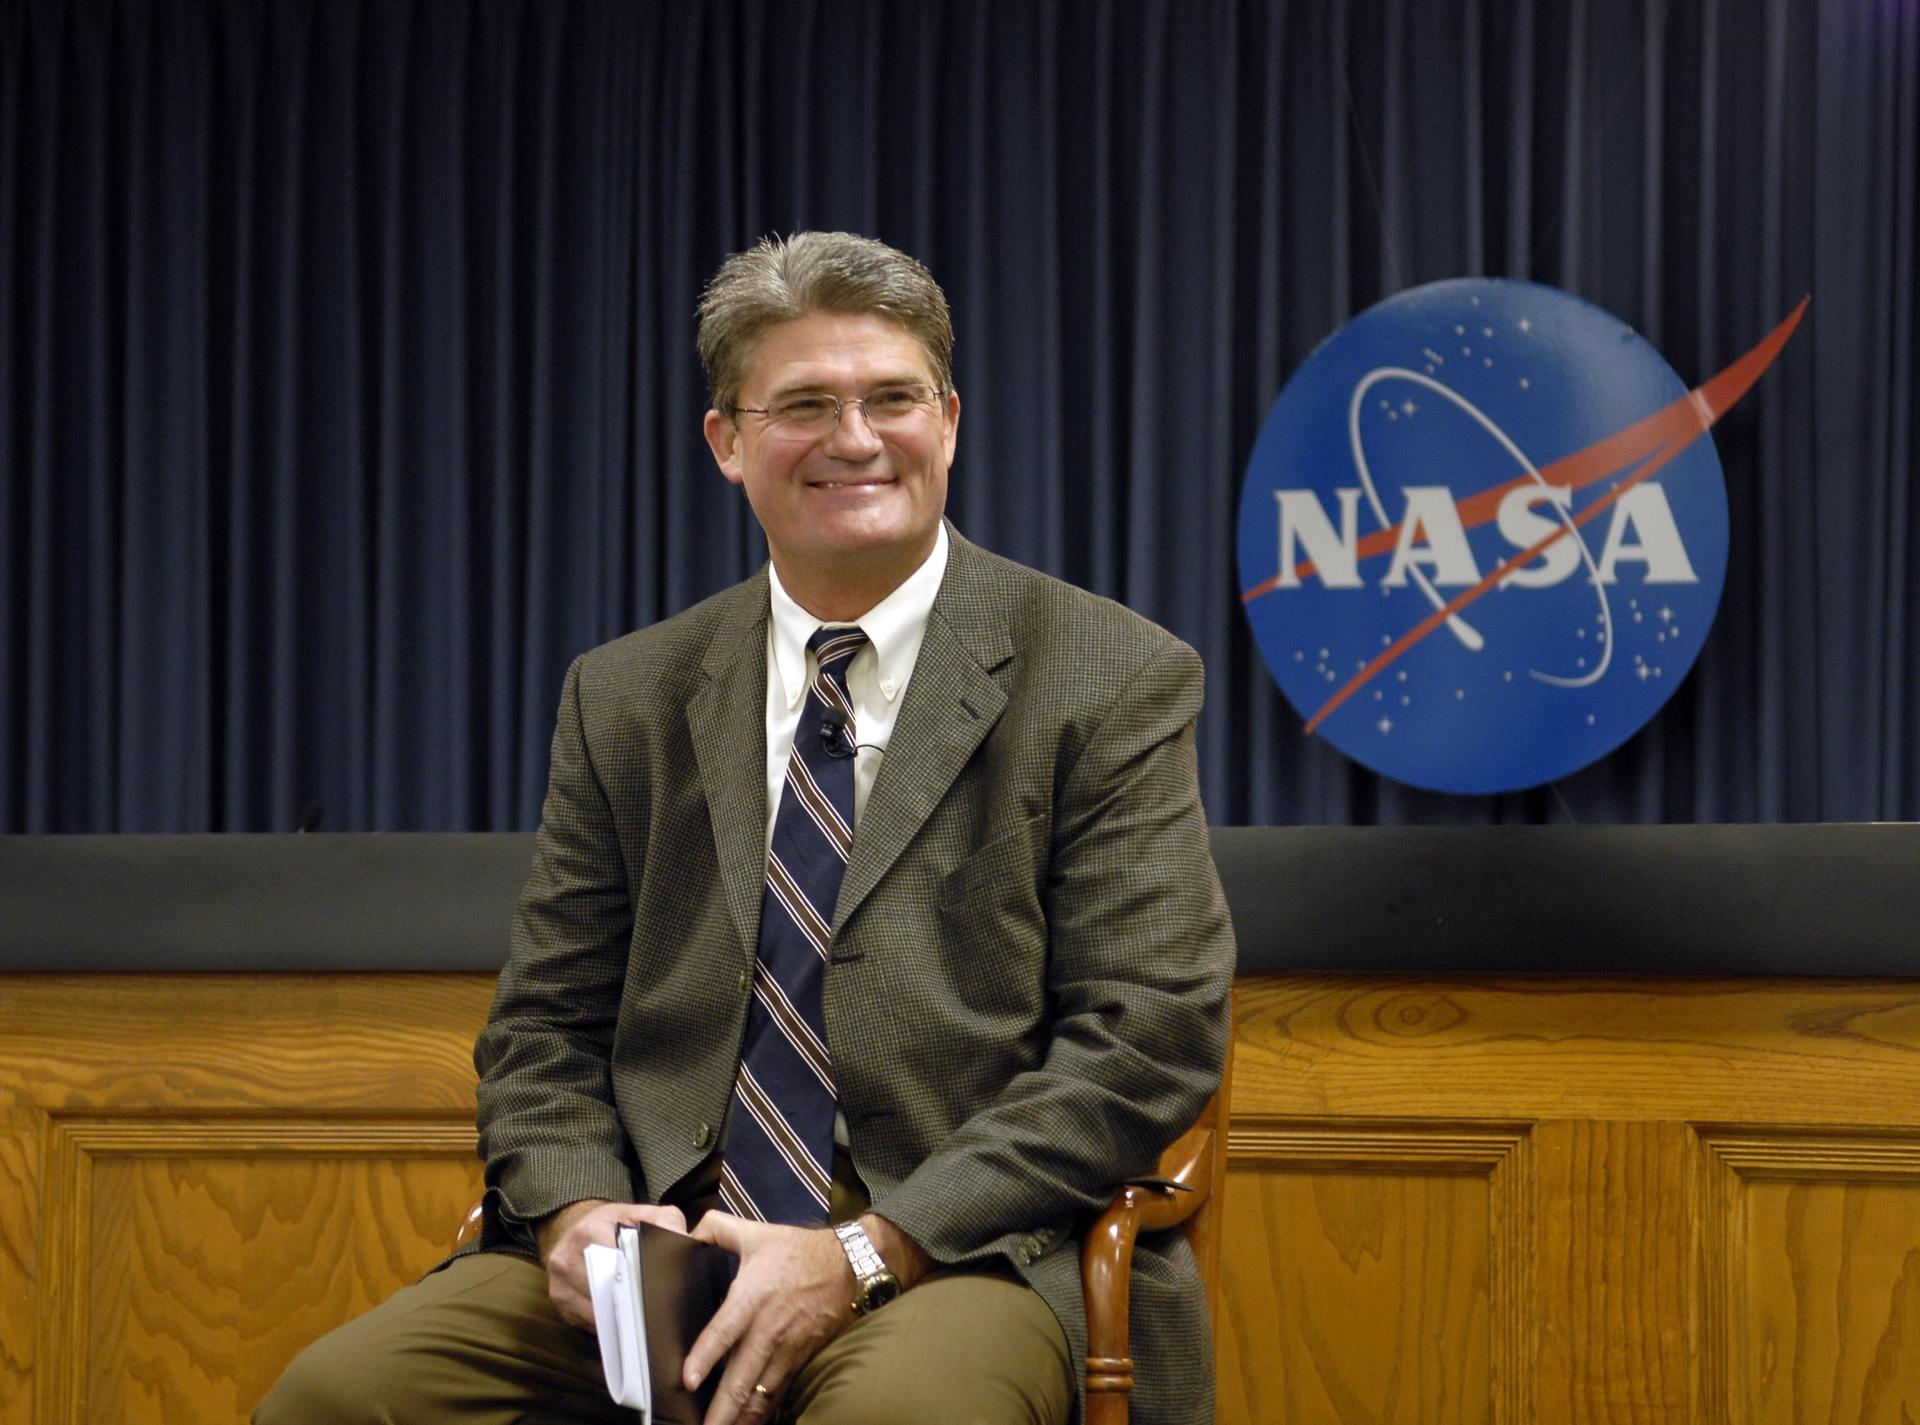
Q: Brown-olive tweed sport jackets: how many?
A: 1